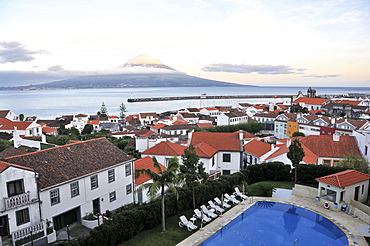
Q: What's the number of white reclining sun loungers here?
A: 7